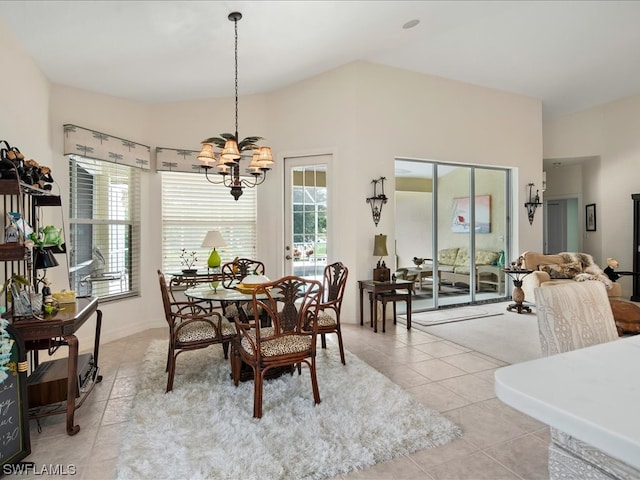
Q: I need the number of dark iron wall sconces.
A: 2